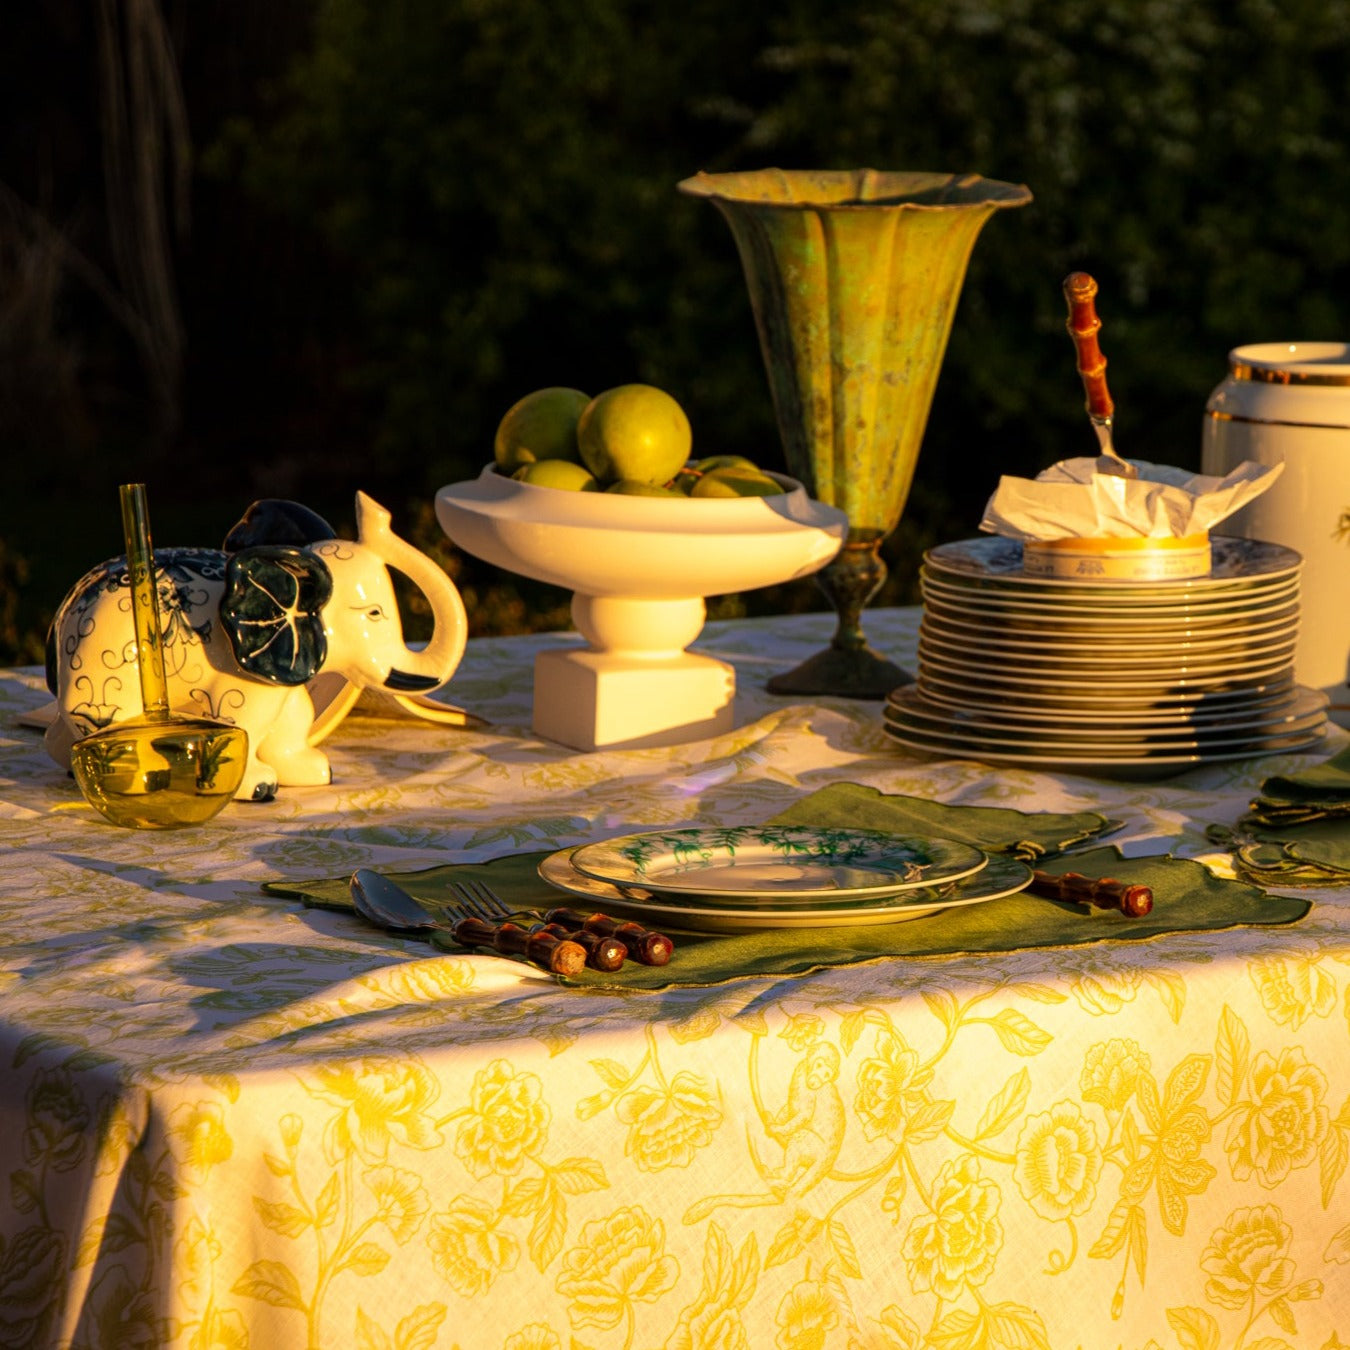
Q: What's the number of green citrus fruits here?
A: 6